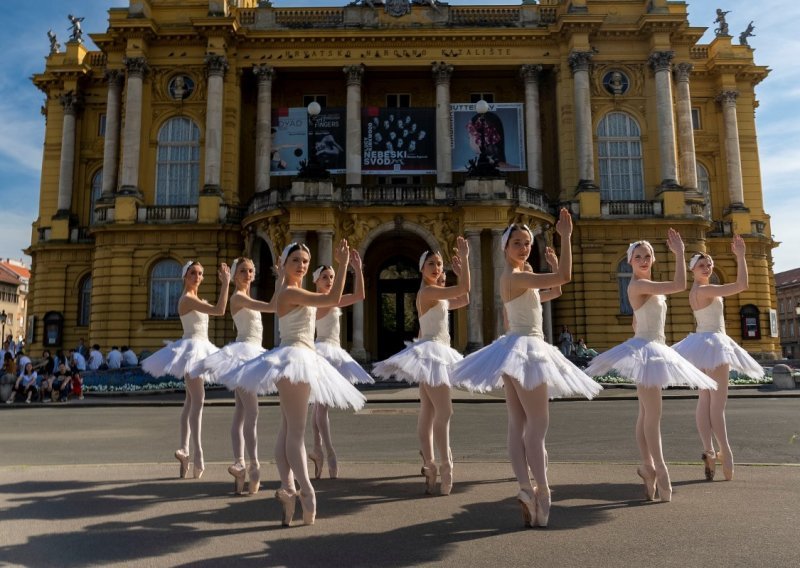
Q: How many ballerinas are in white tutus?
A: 8